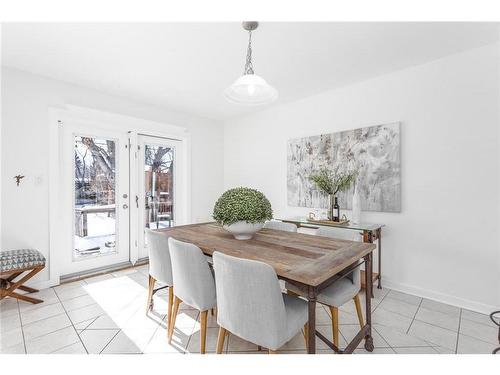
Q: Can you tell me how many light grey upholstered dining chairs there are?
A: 5